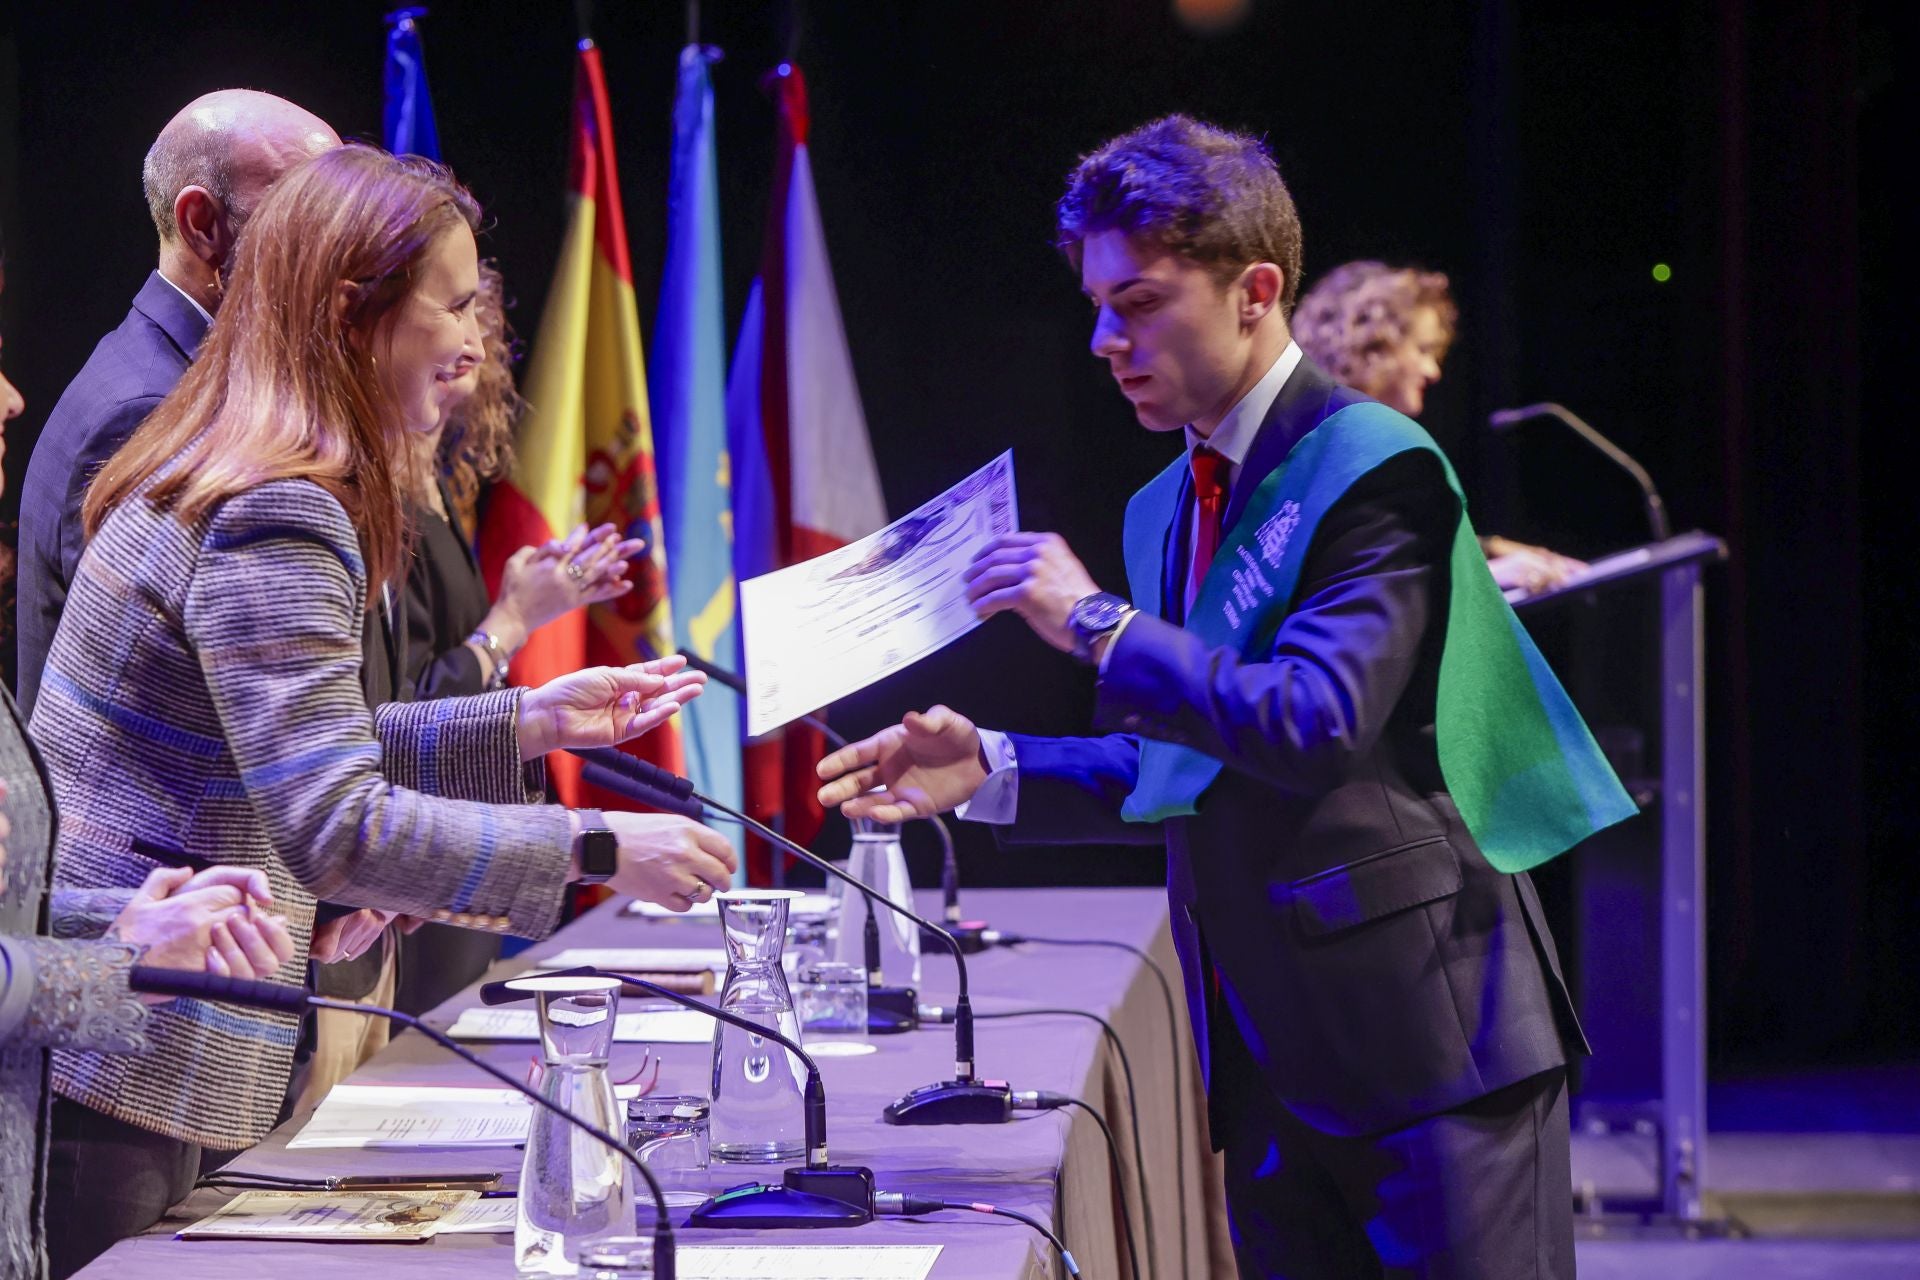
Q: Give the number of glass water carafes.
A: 3